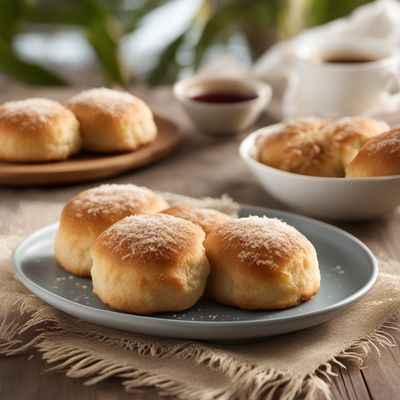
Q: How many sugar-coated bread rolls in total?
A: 9